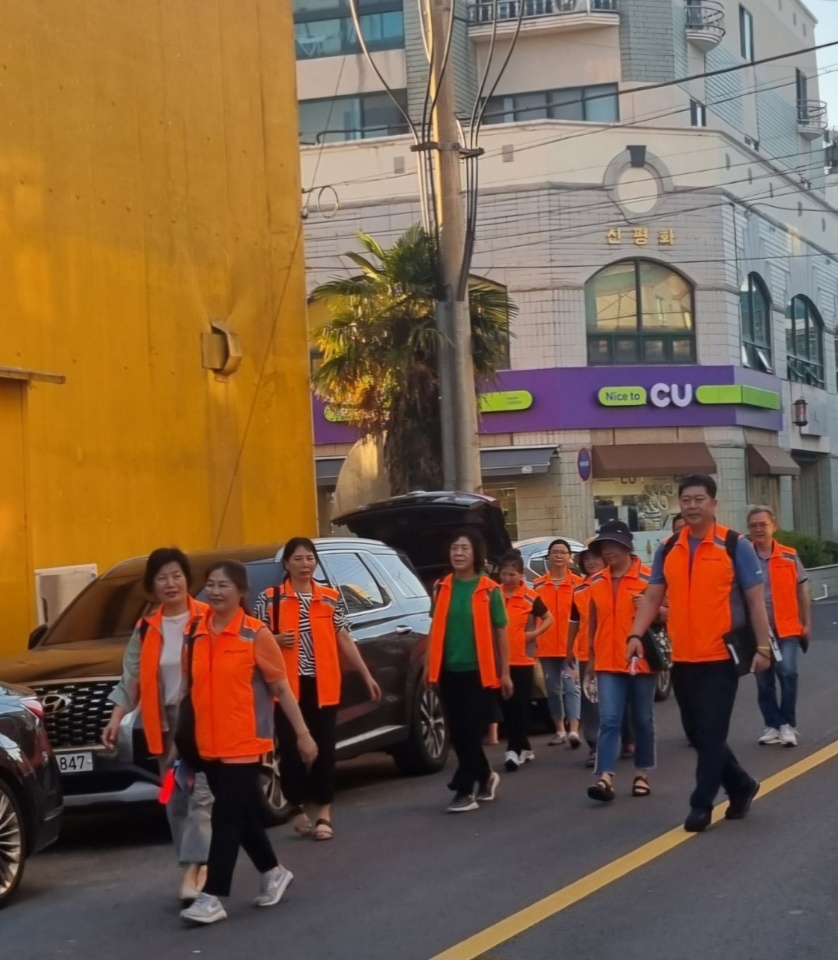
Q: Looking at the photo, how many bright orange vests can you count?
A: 10